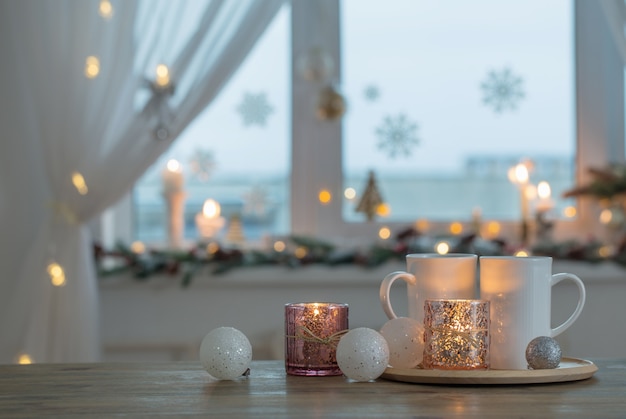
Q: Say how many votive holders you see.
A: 2